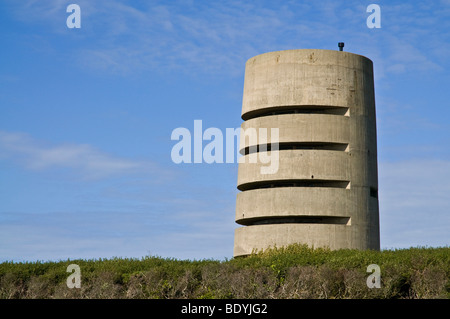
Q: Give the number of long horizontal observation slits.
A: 4